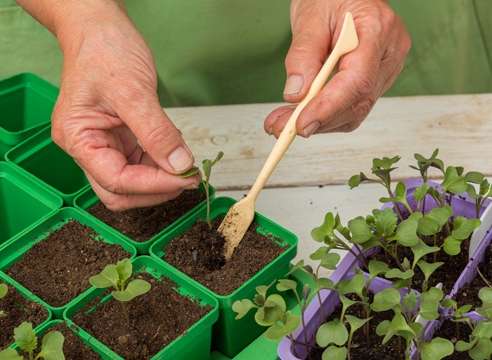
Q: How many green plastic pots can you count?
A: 9